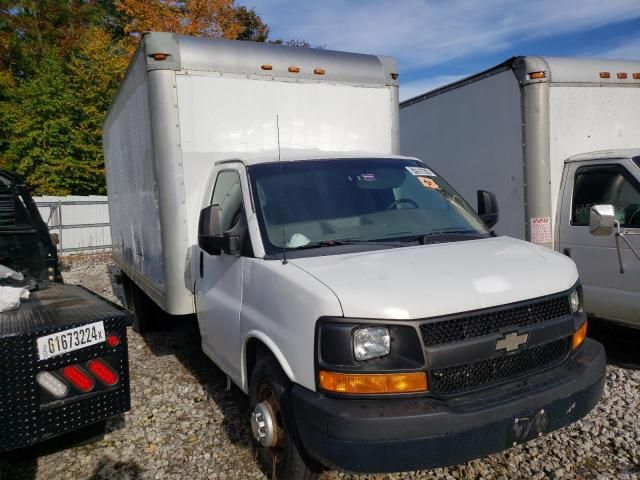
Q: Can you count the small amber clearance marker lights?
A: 9